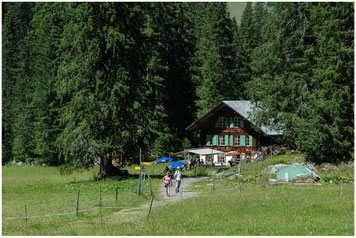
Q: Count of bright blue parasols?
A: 2